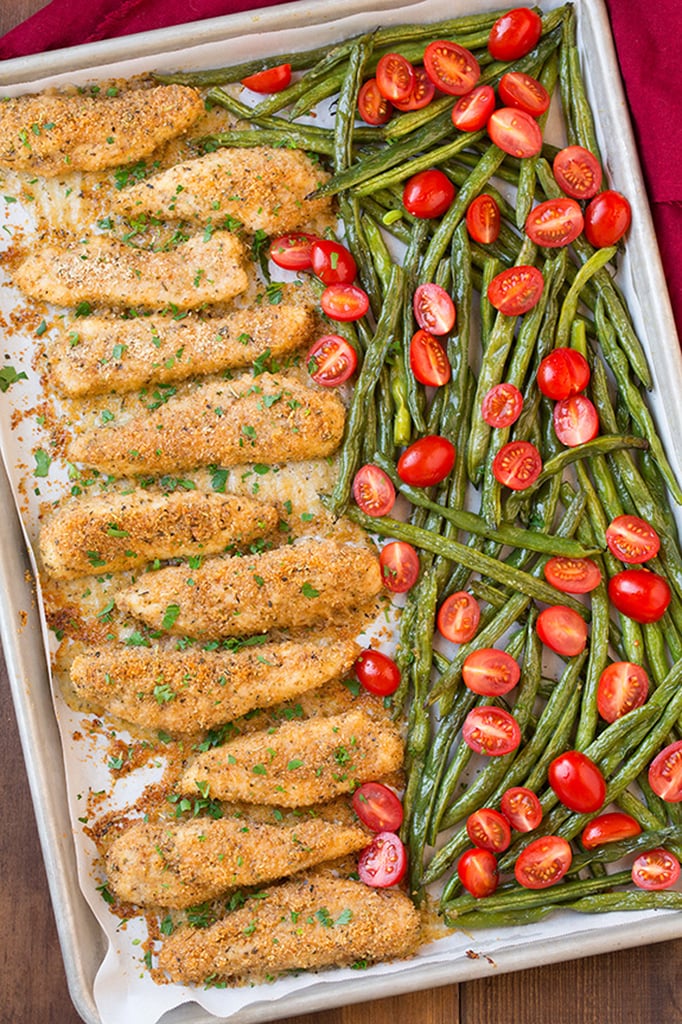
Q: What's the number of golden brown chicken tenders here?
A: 11